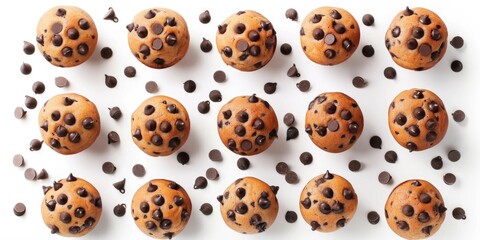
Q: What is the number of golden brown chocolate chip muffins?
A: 15